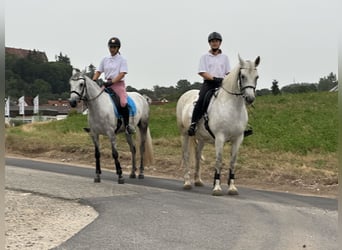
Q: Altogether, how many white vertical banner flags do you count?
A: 3